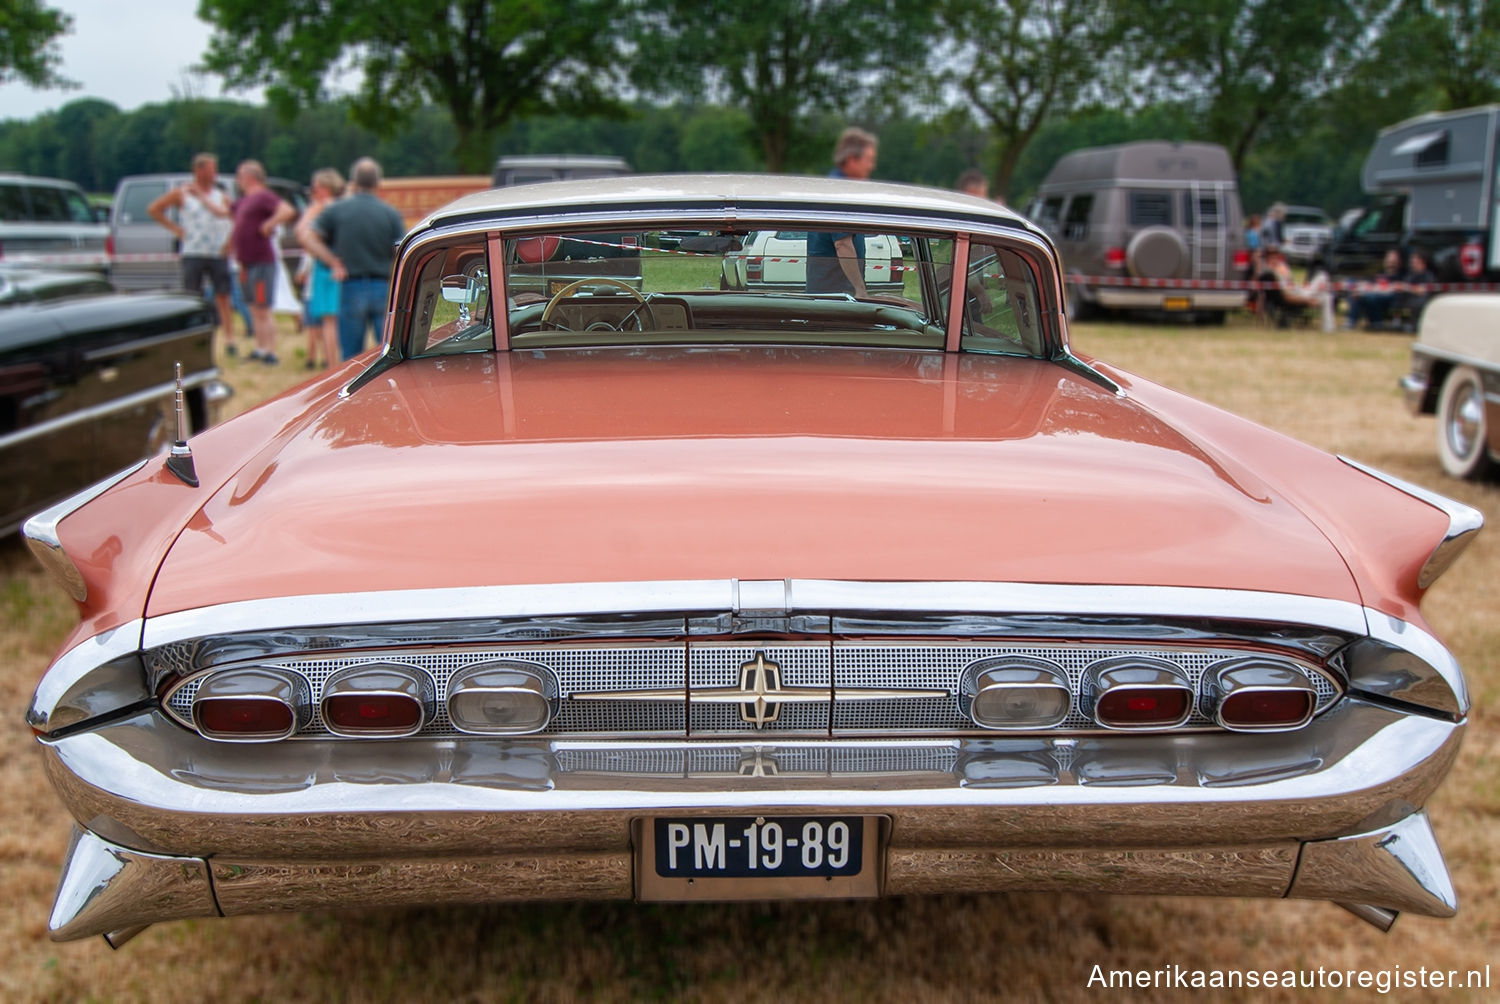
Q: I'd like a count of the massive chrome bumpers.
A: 1